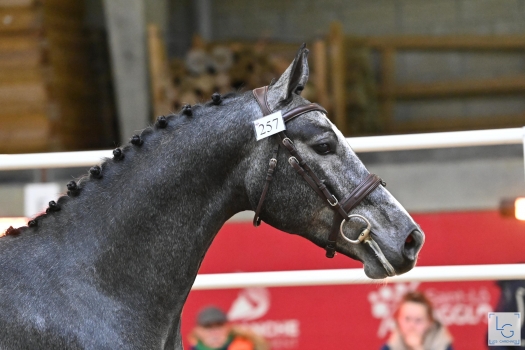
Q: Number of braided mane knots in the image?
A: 10